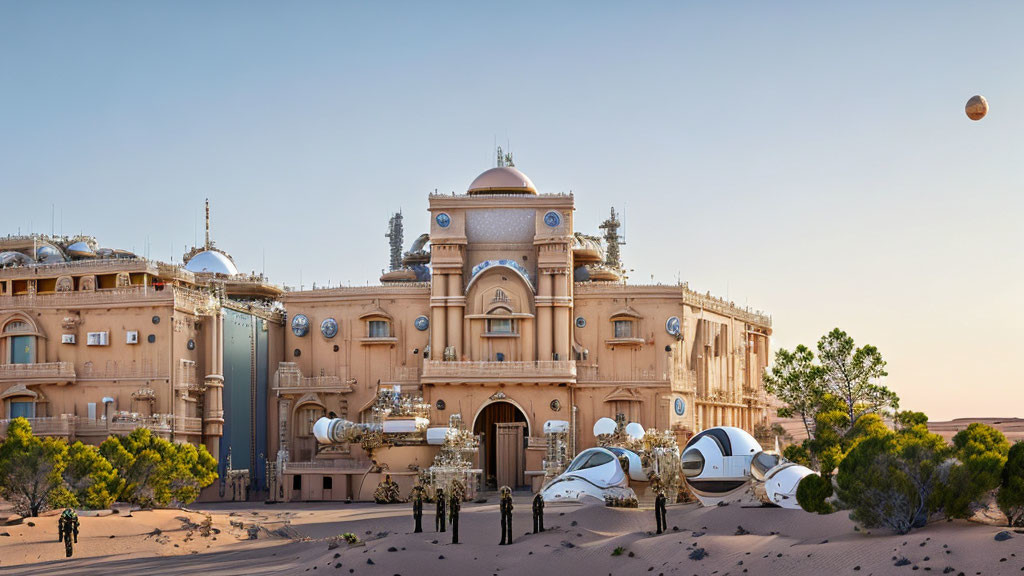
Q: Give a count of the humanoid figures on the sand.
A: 7